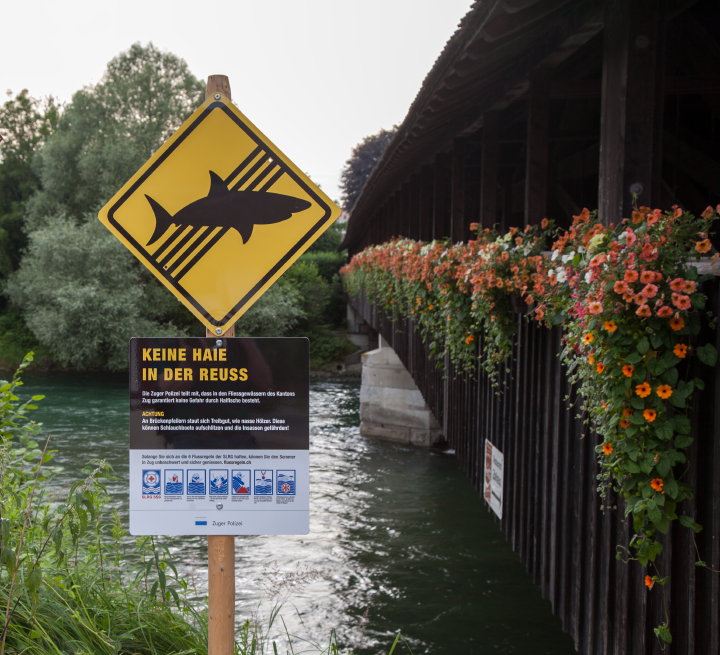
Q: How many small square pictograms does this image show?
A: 7